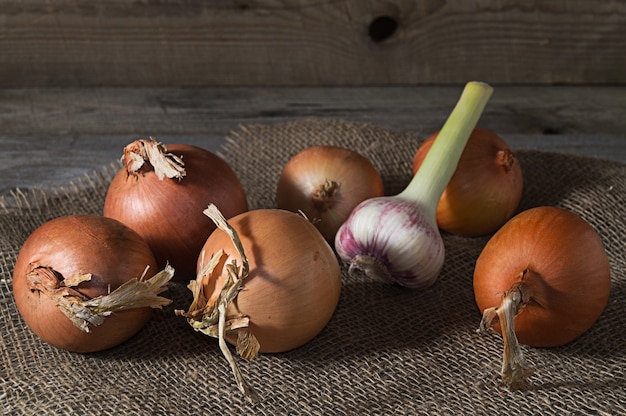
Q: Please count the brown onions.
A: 6